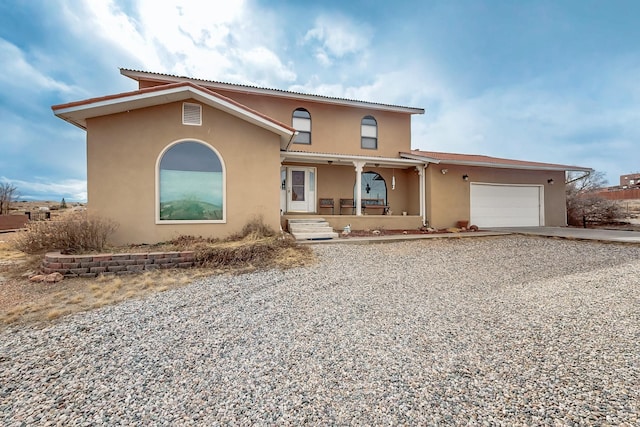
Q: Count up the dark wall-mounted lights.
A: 2